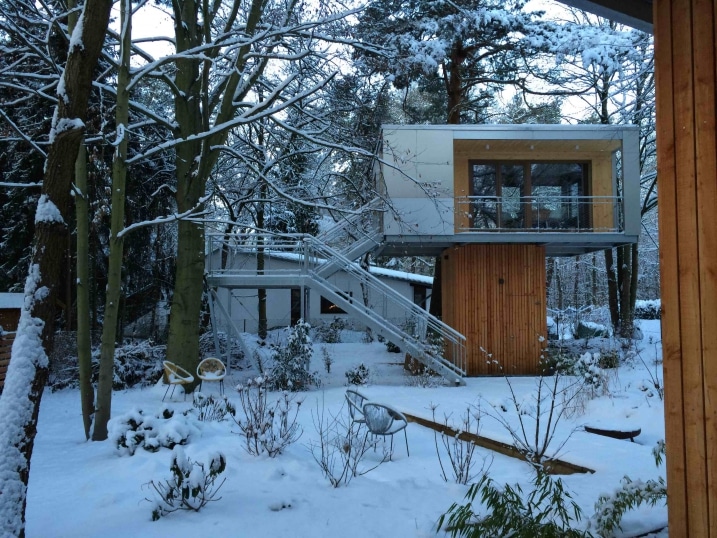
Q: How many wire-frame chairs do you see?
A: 4